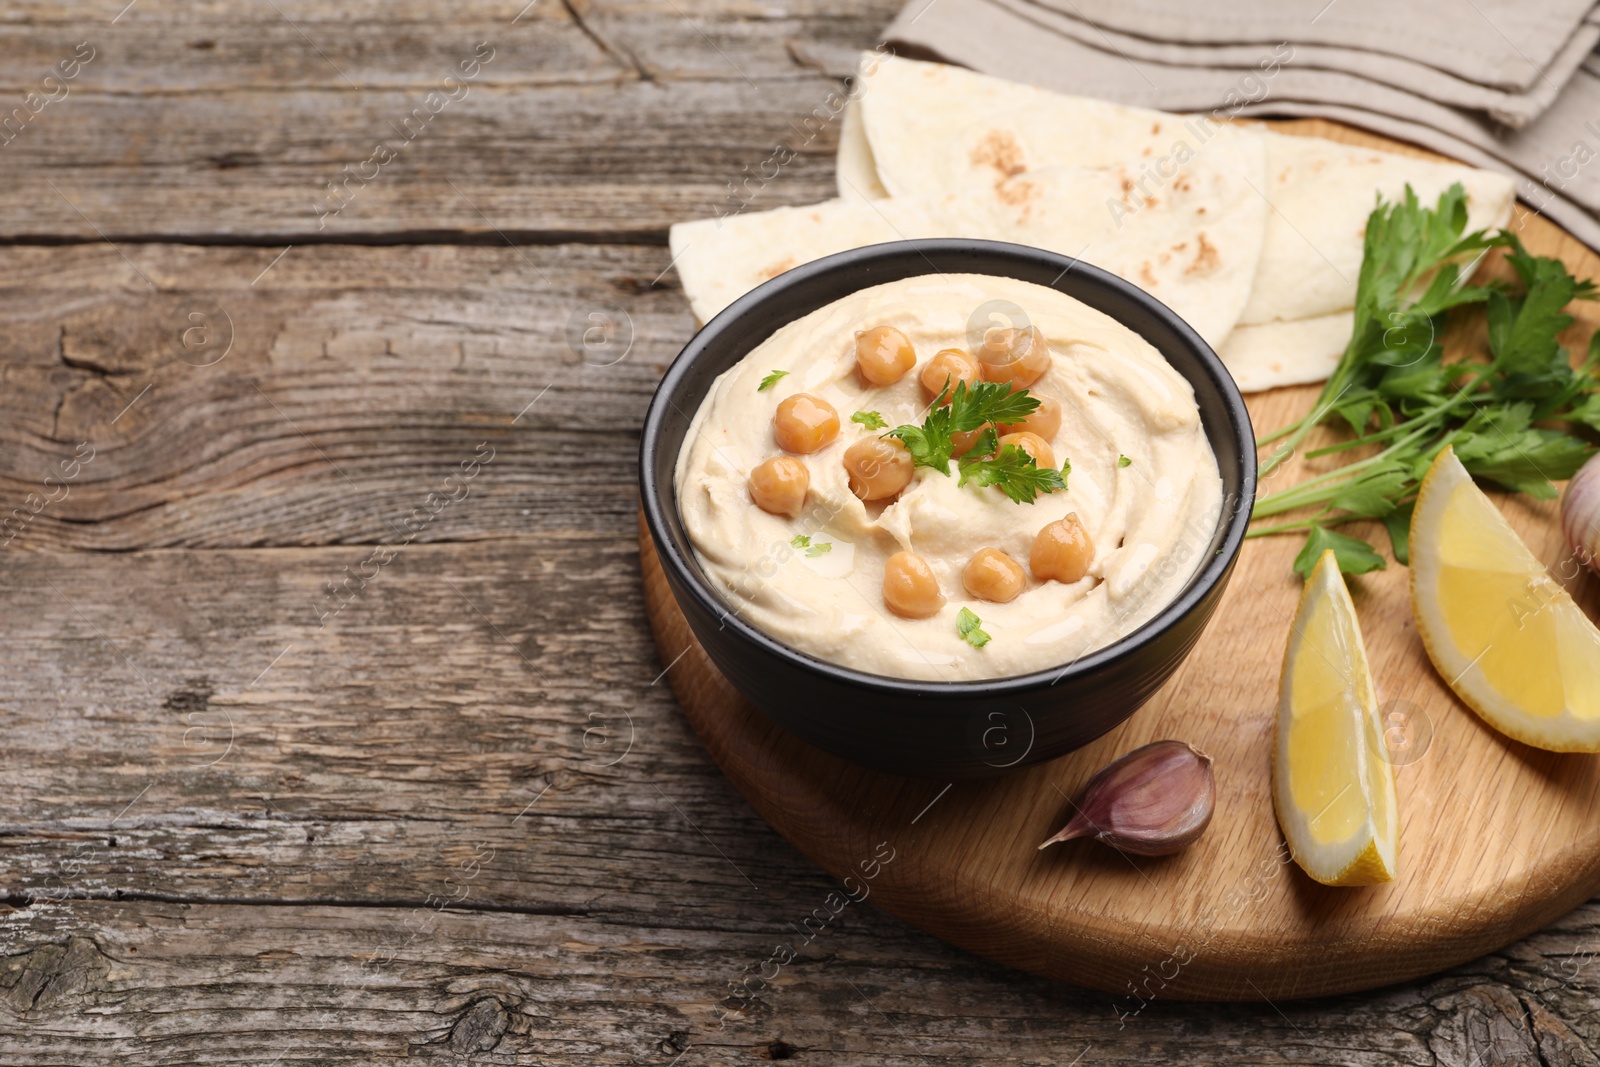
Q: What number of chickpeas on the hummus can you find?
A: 12